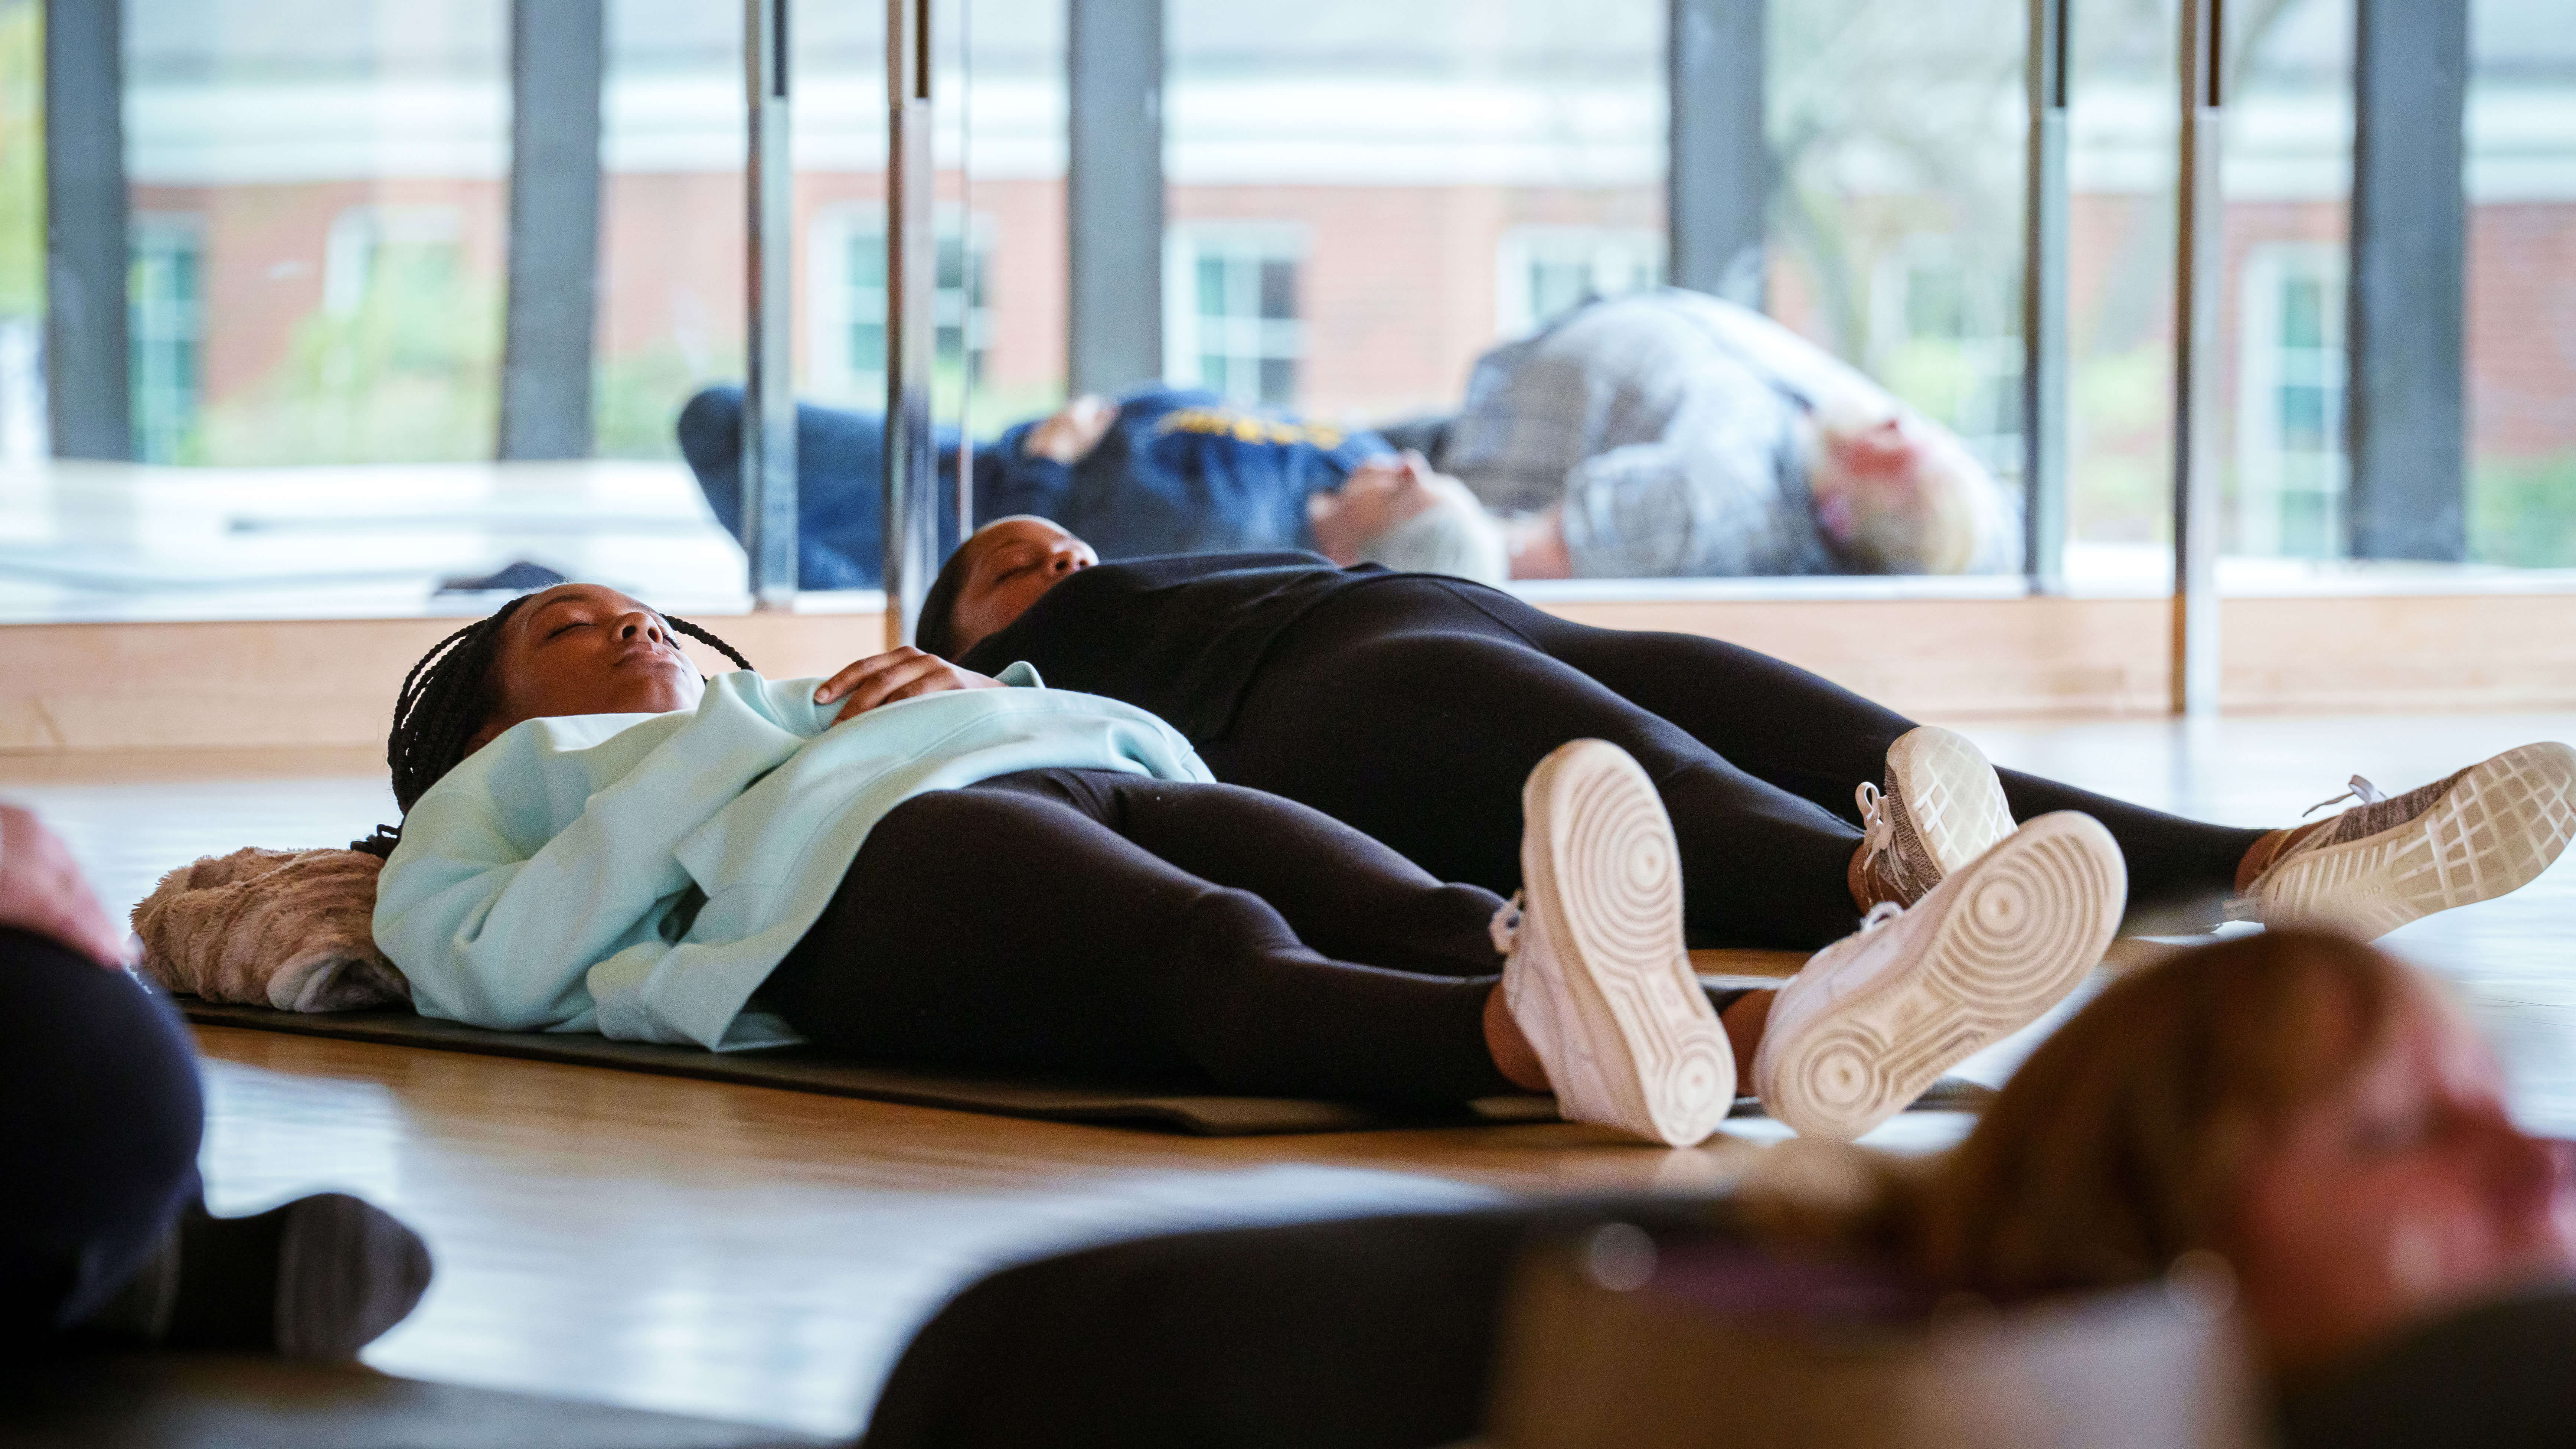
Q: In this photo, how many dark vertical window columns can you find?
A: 5